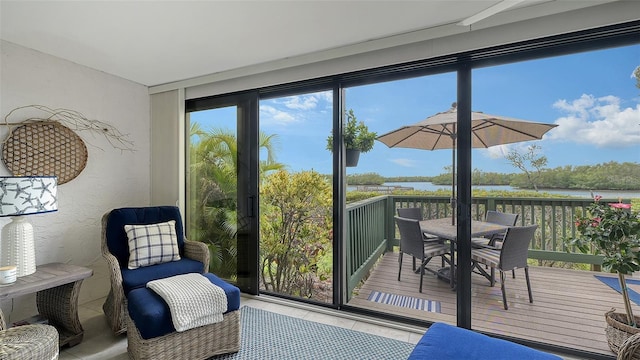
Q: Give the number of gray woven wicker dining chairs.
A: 4